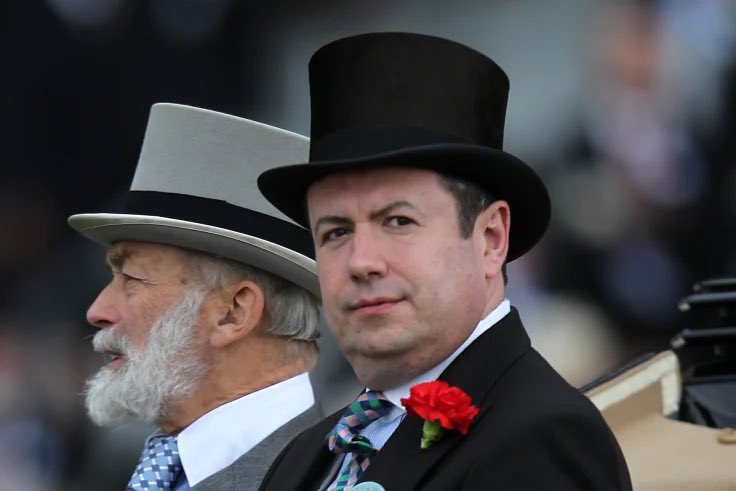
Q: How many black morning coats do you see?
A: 1